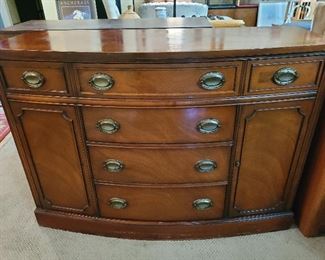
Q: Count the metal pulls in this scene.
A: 10